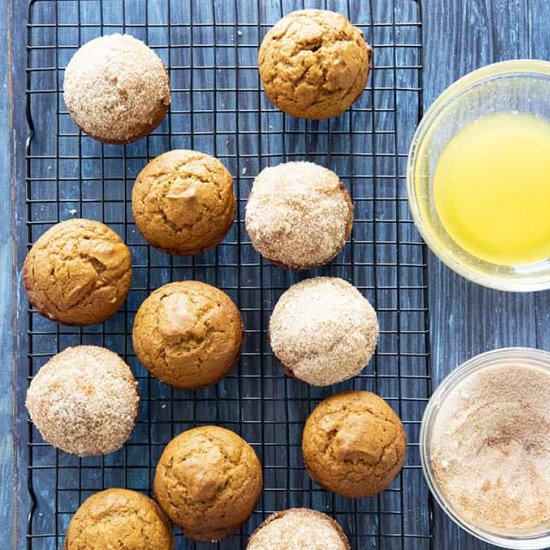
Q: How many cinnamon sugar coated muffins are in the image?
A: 5